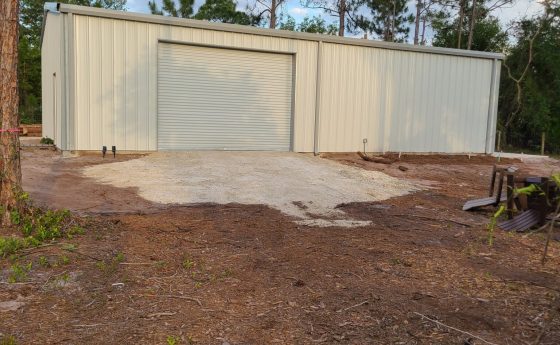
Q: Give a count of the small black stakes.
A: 2